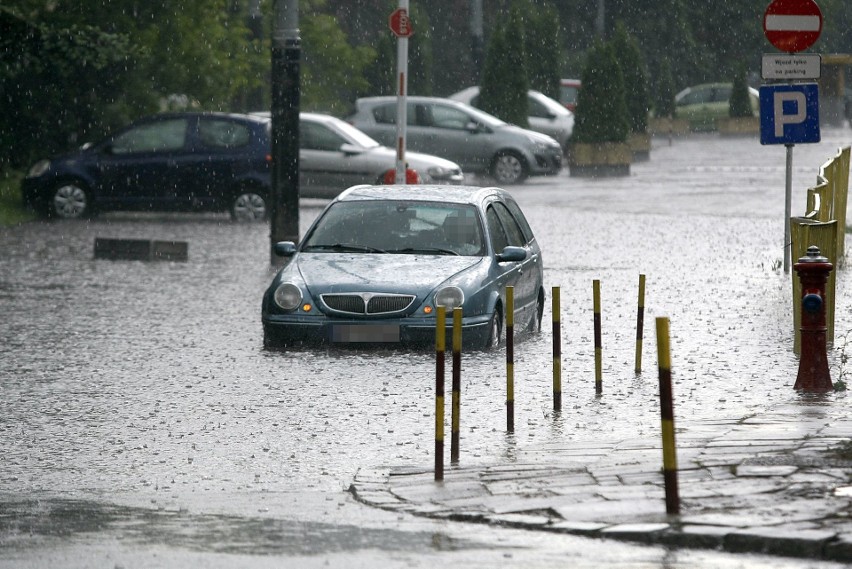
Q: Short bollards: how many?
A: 7